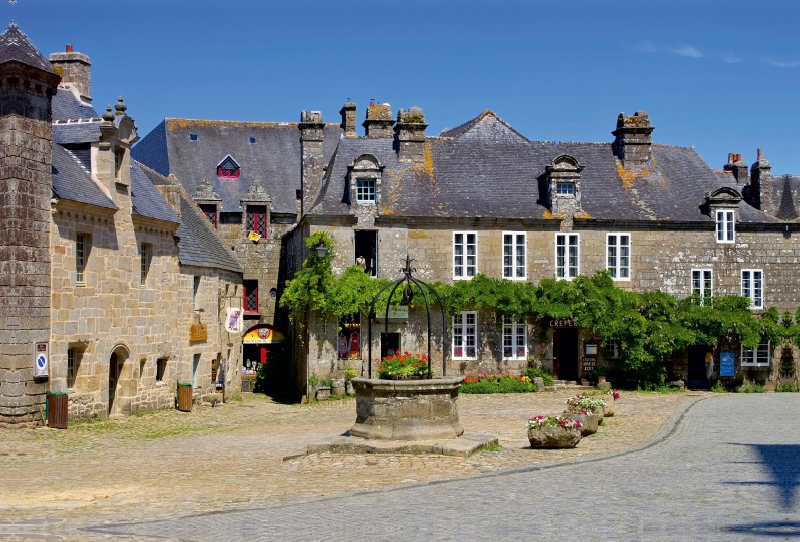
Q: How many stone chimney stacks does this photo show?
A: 8